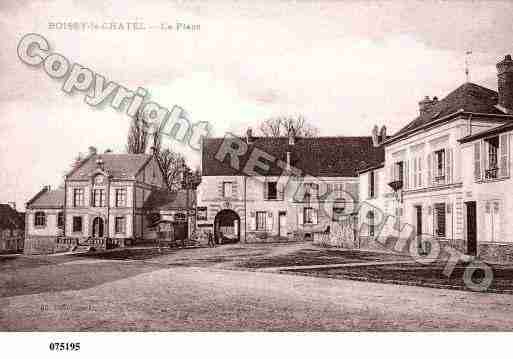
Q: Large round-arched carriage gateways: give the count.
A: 1